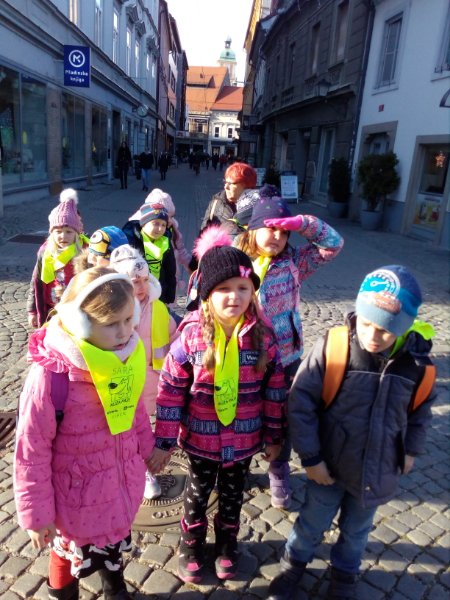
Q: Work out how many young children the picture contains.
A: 10